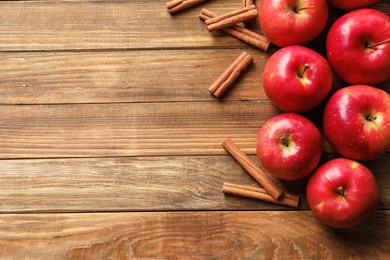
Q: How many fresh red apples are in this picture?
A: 7